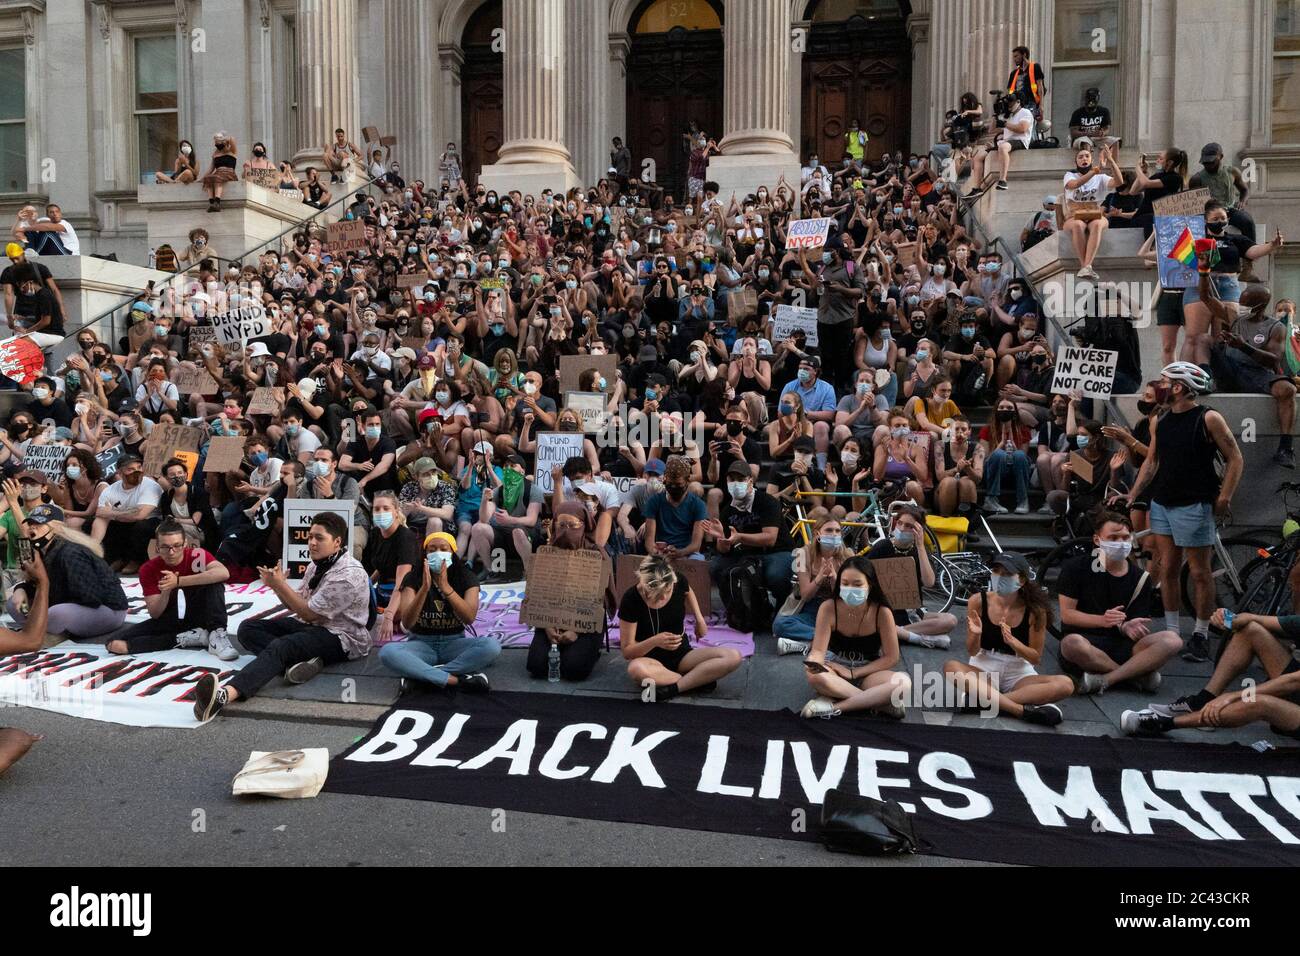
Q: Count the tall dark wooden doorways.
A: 3